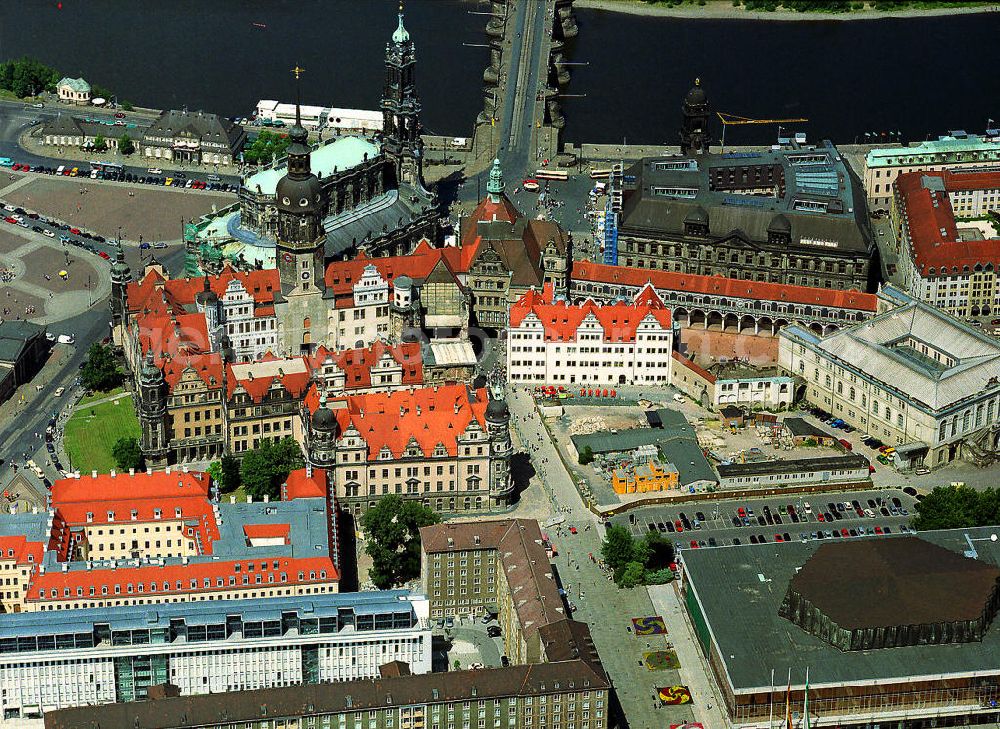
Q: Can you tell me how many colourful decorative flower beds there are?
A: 4